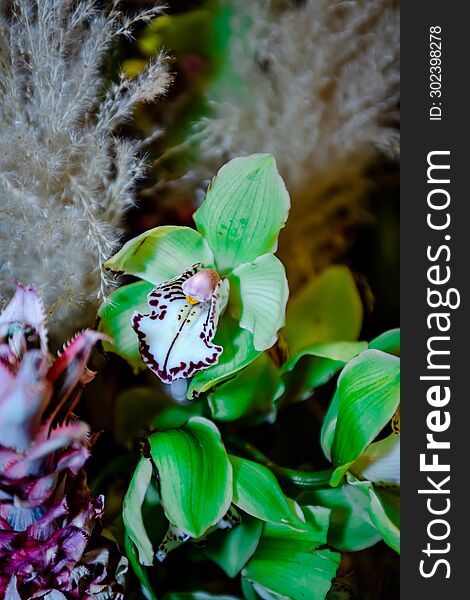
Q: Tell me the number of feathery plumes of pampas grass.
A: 2